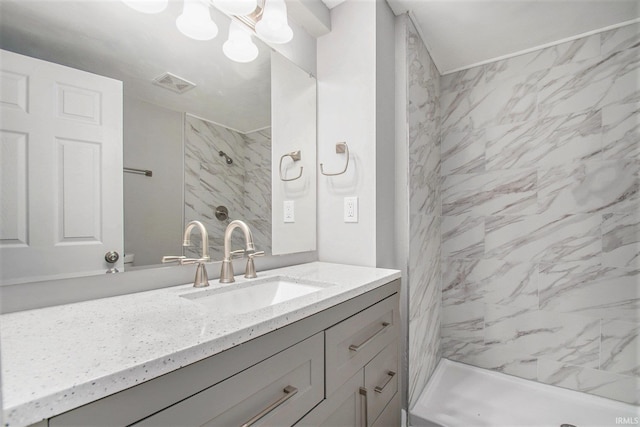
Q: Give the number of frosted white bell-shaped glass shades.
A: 5